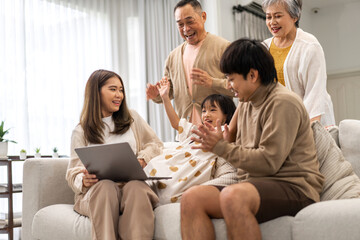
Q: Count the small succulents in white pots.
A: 3